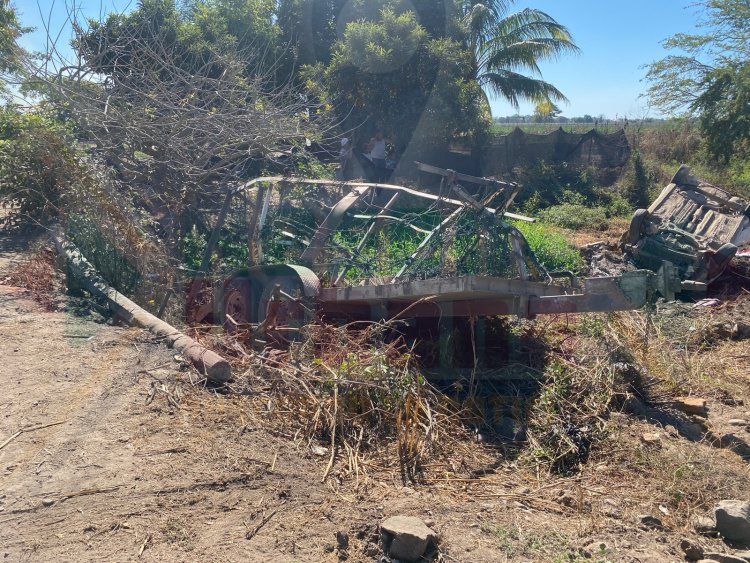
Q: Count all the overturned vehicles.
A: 1